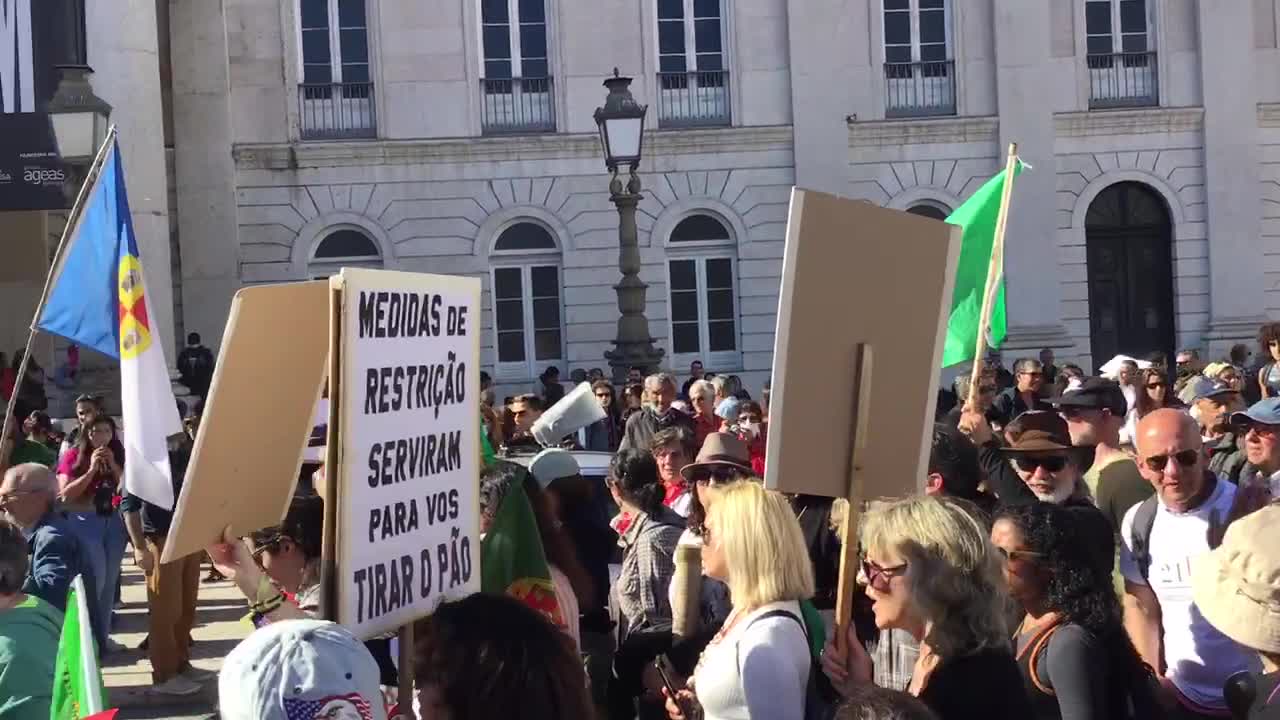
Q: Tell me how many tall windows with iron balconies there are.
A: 5